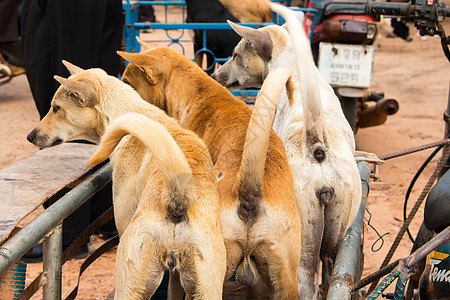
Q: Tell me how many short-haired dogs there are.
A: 3